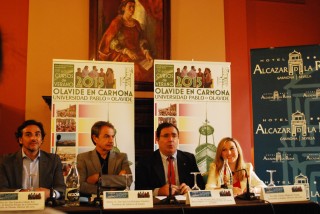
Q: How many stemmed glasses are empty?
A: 4